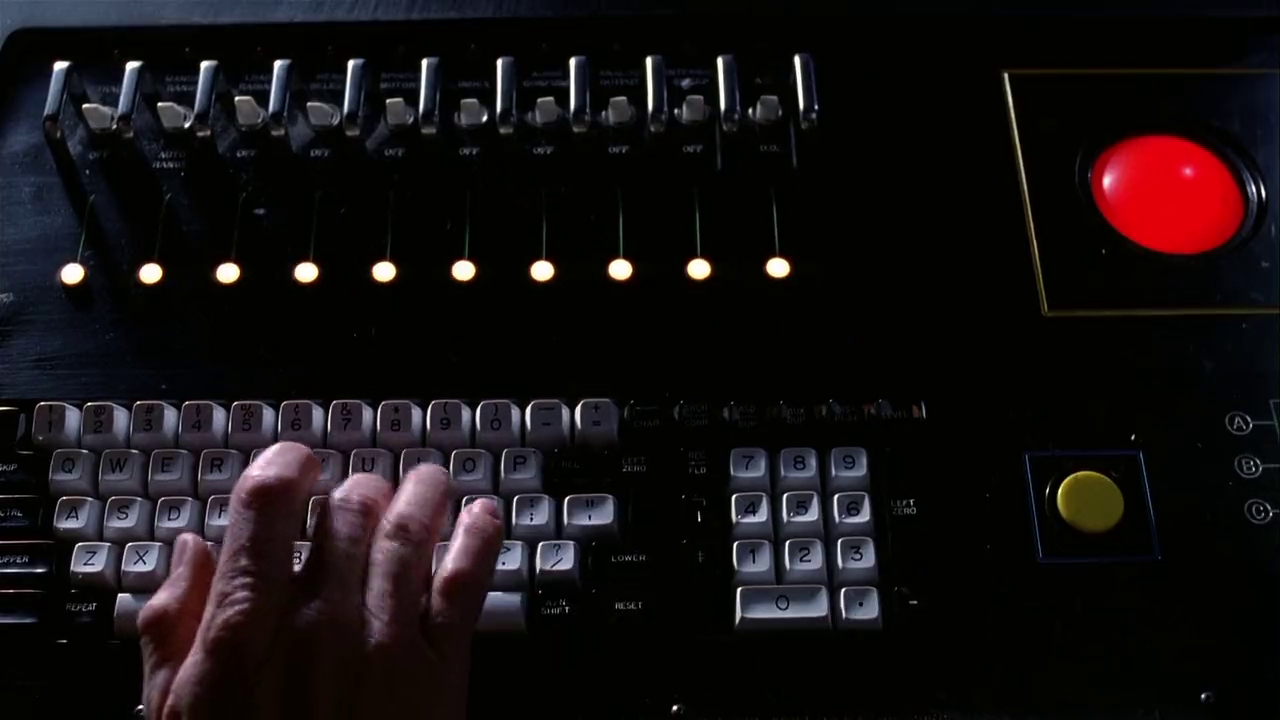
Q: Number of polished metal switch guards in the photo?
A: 11